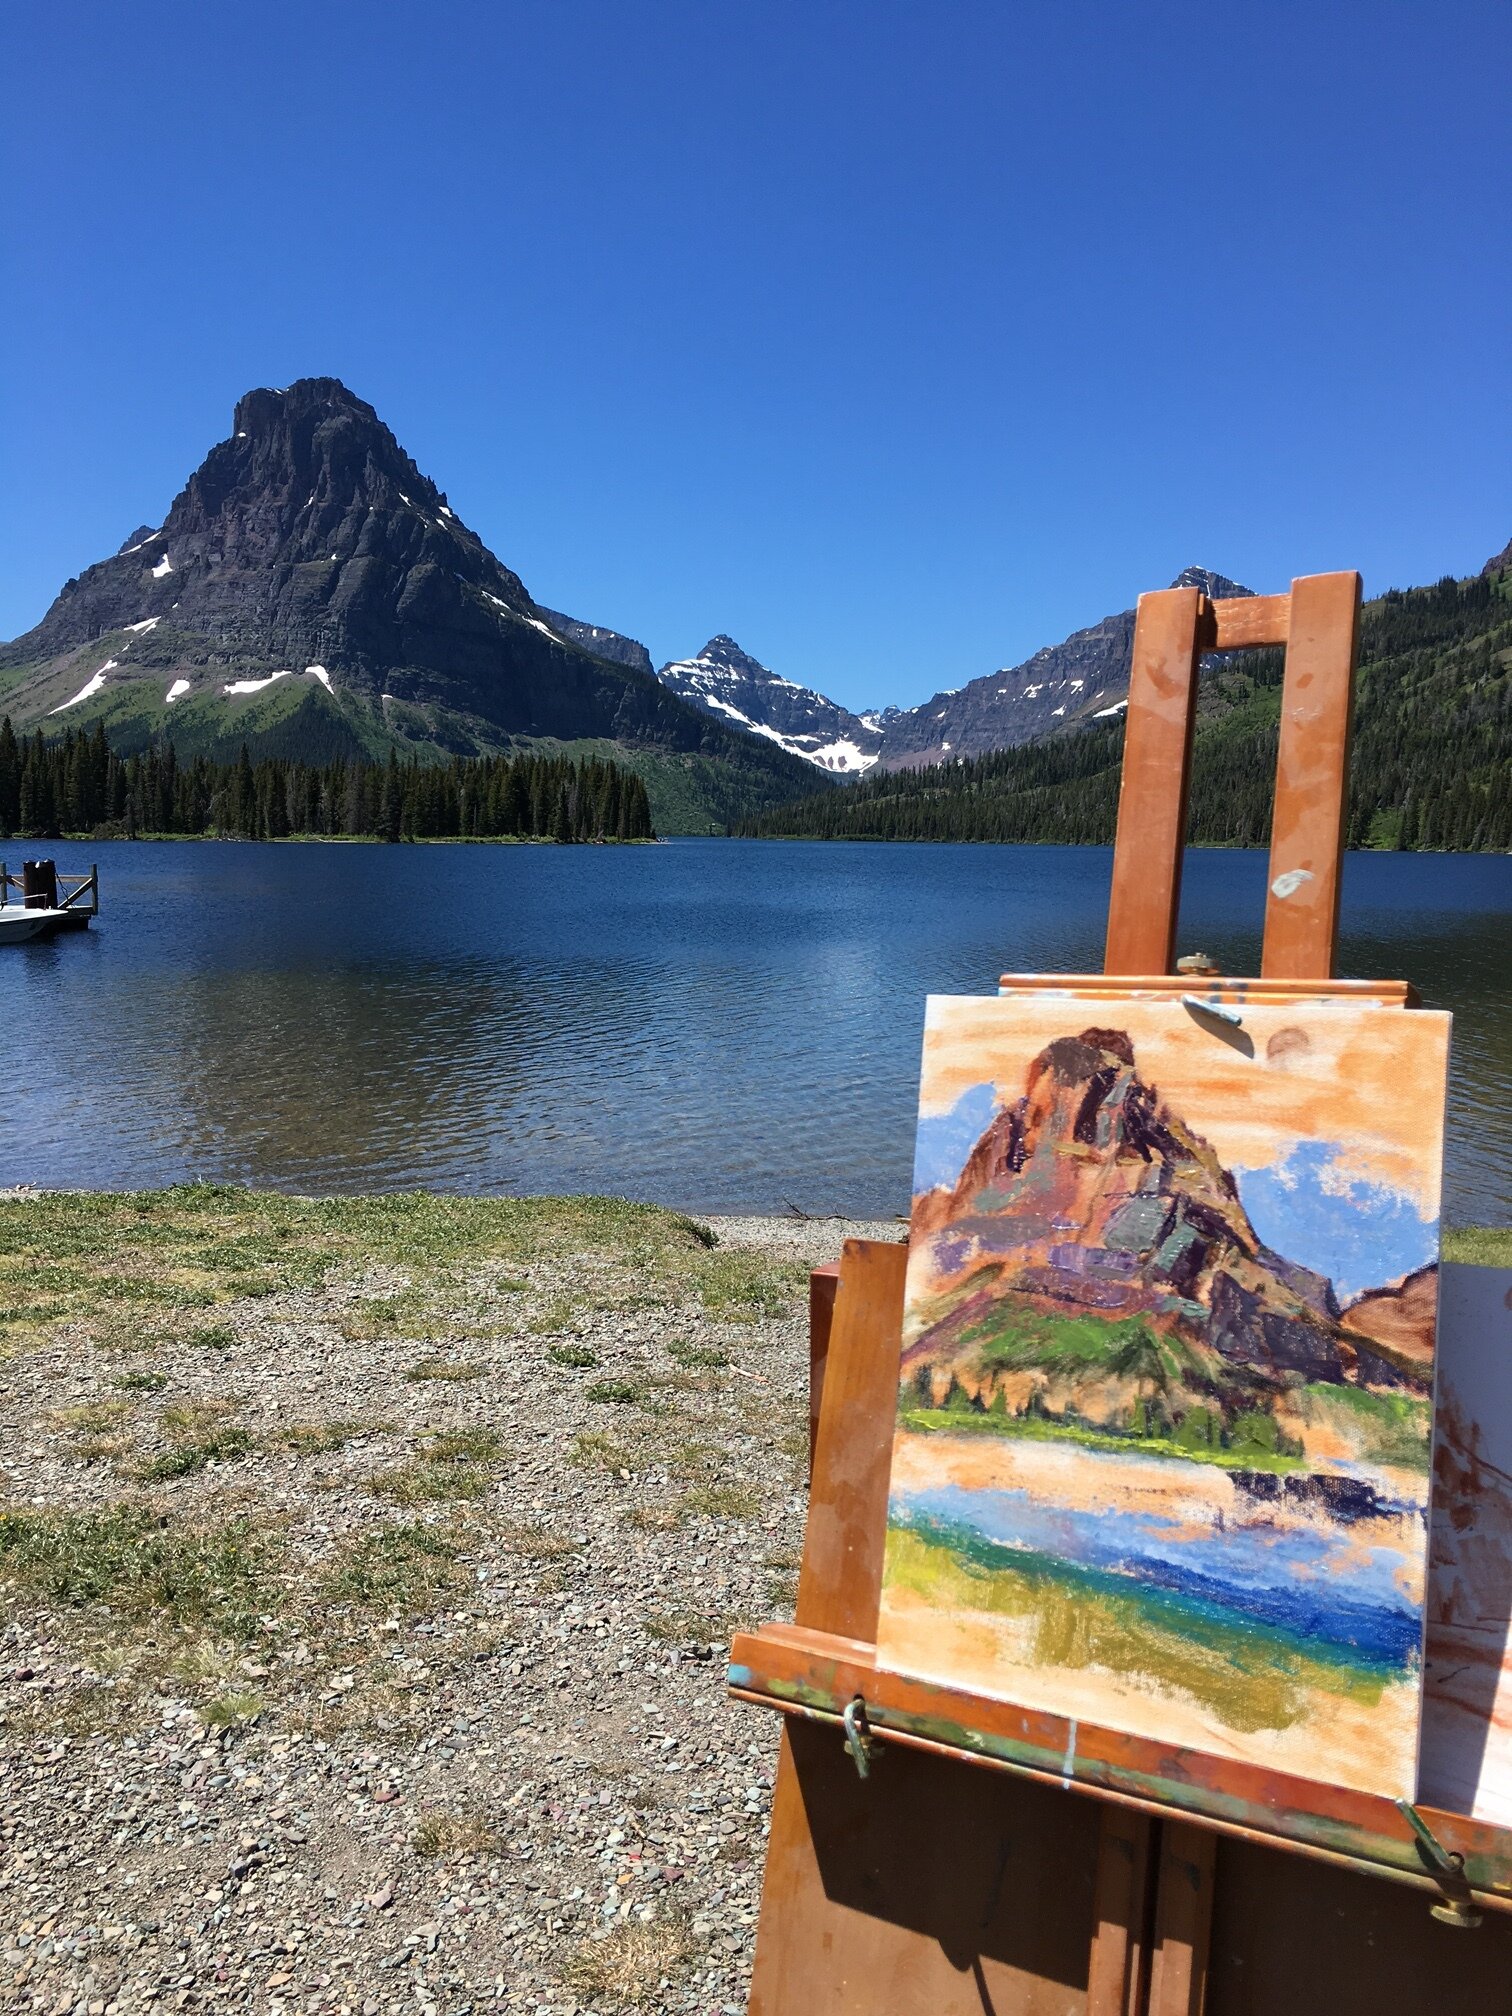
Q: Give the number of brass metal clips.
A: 3